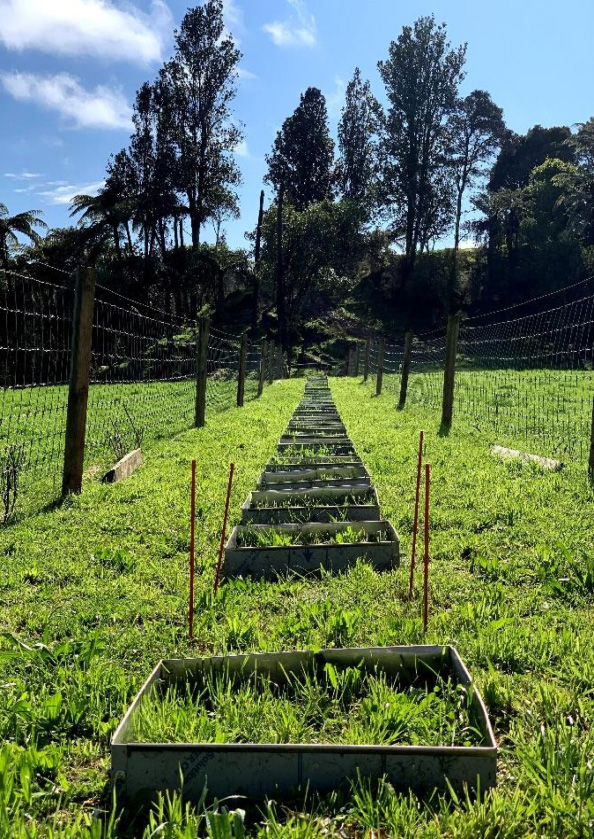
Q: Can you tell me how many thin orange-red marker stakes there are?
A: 4